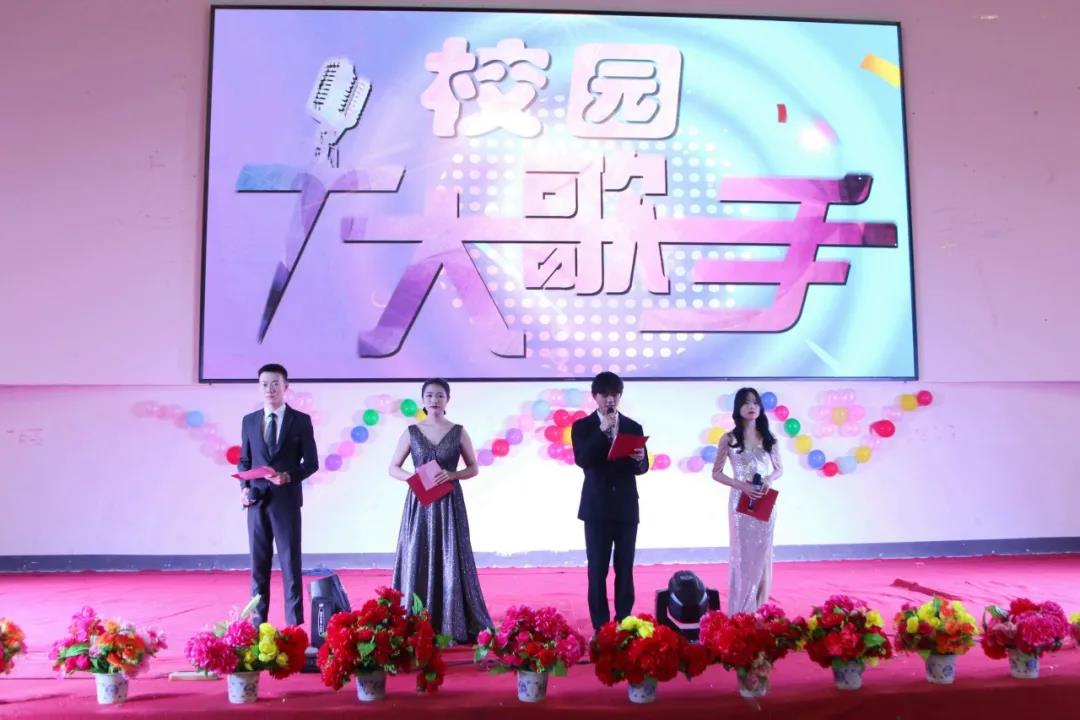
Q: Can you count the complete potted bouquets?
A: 9